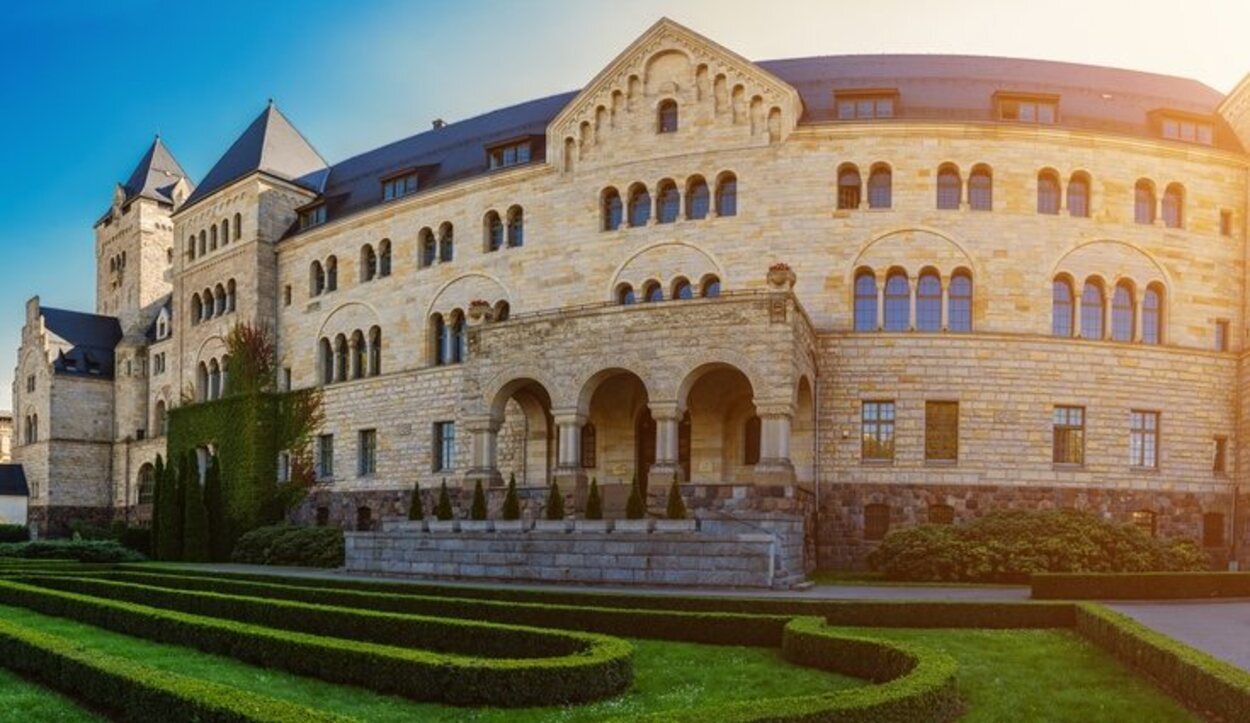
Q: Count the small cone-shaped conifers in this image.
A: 8